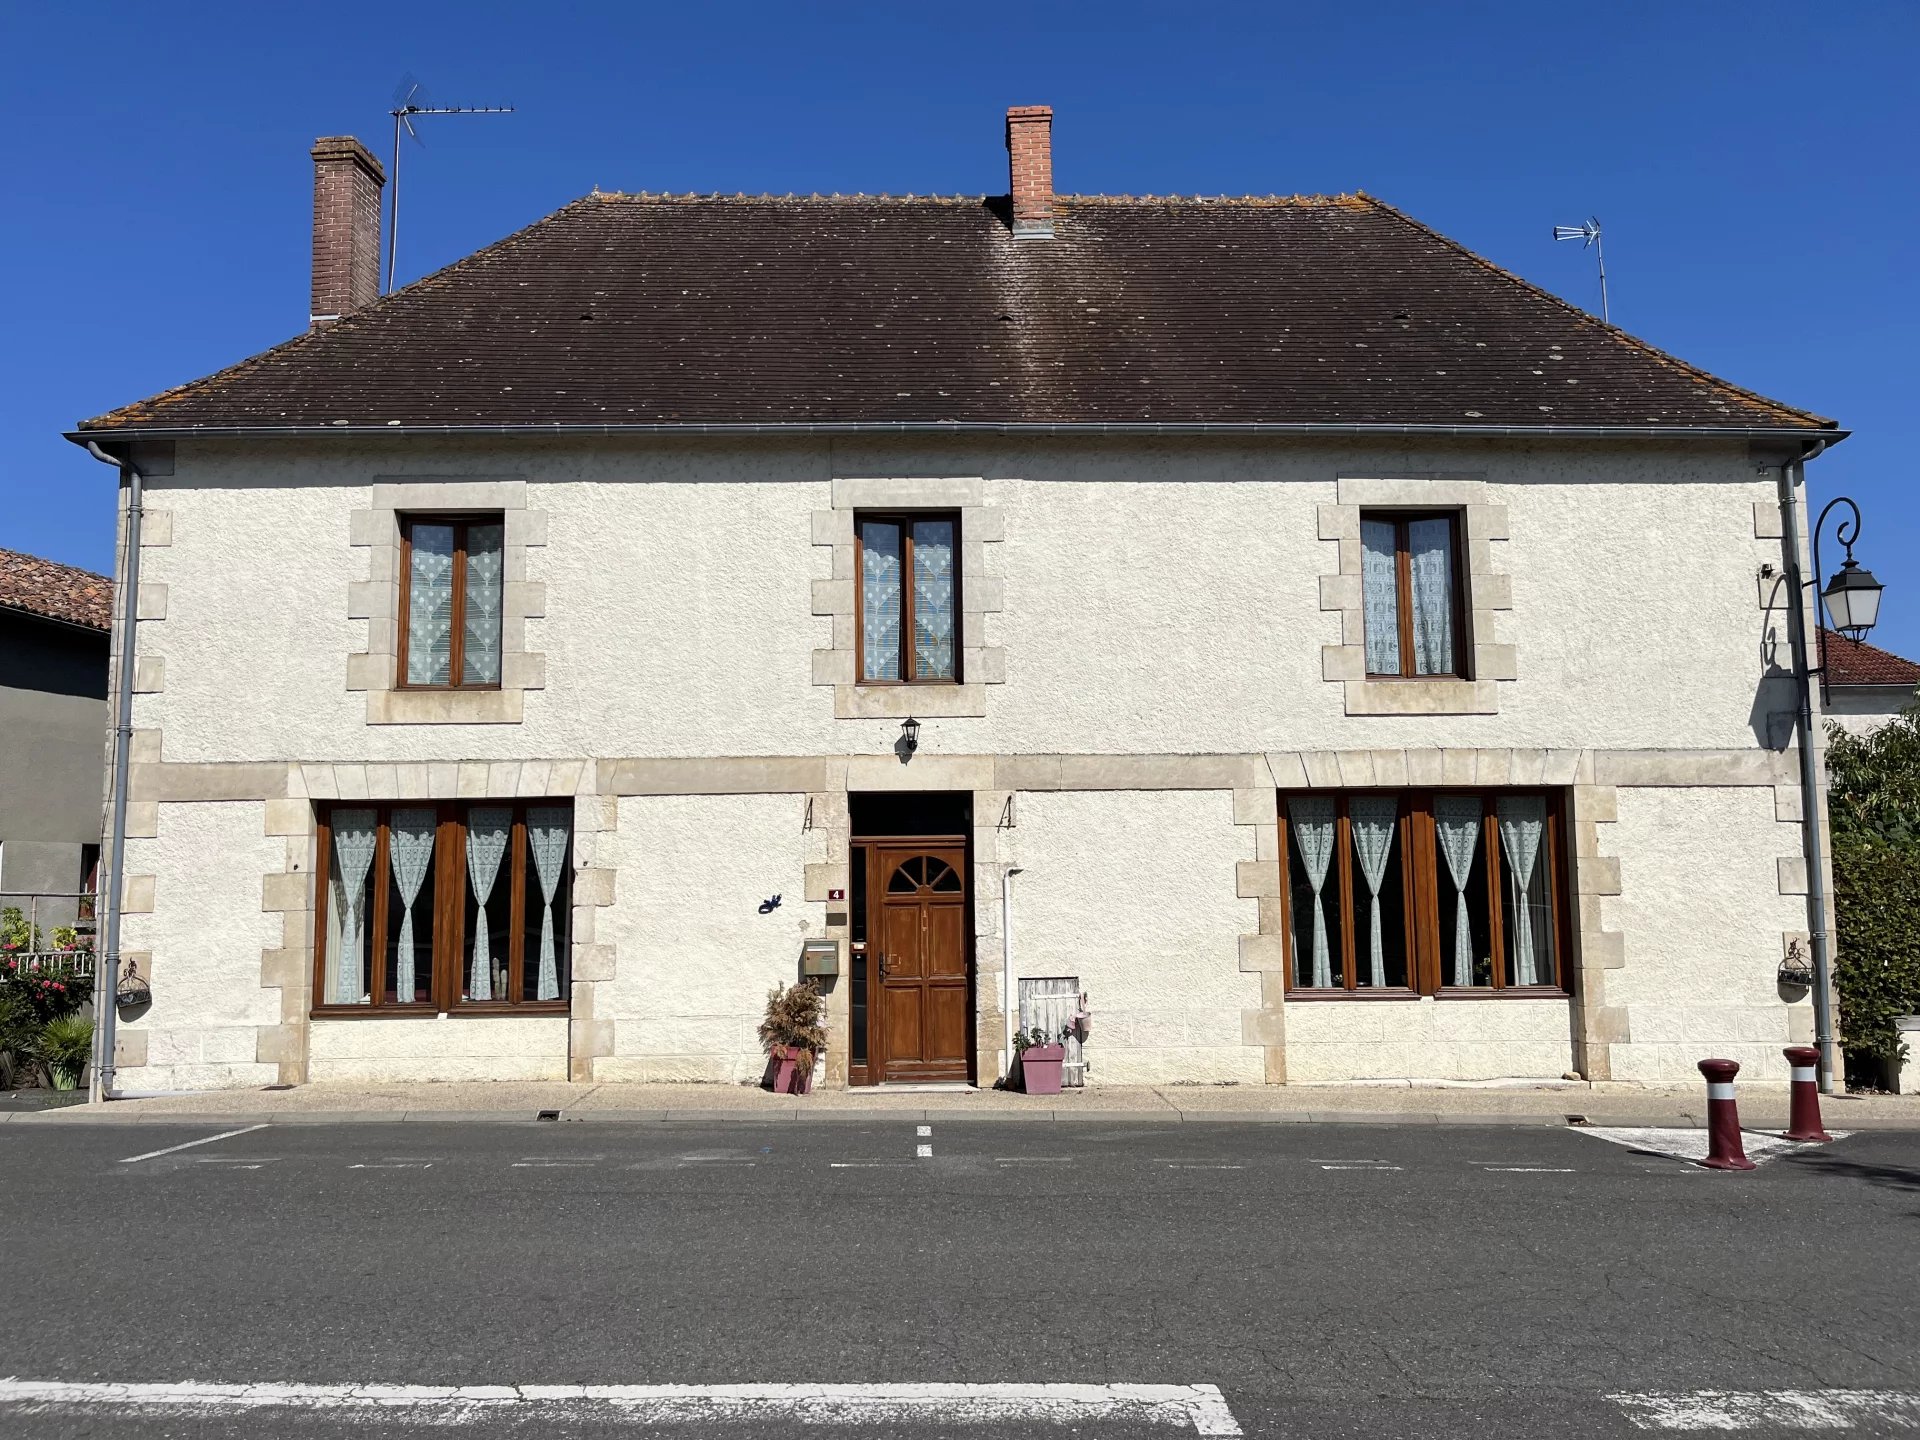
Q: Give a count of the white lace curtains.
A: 14